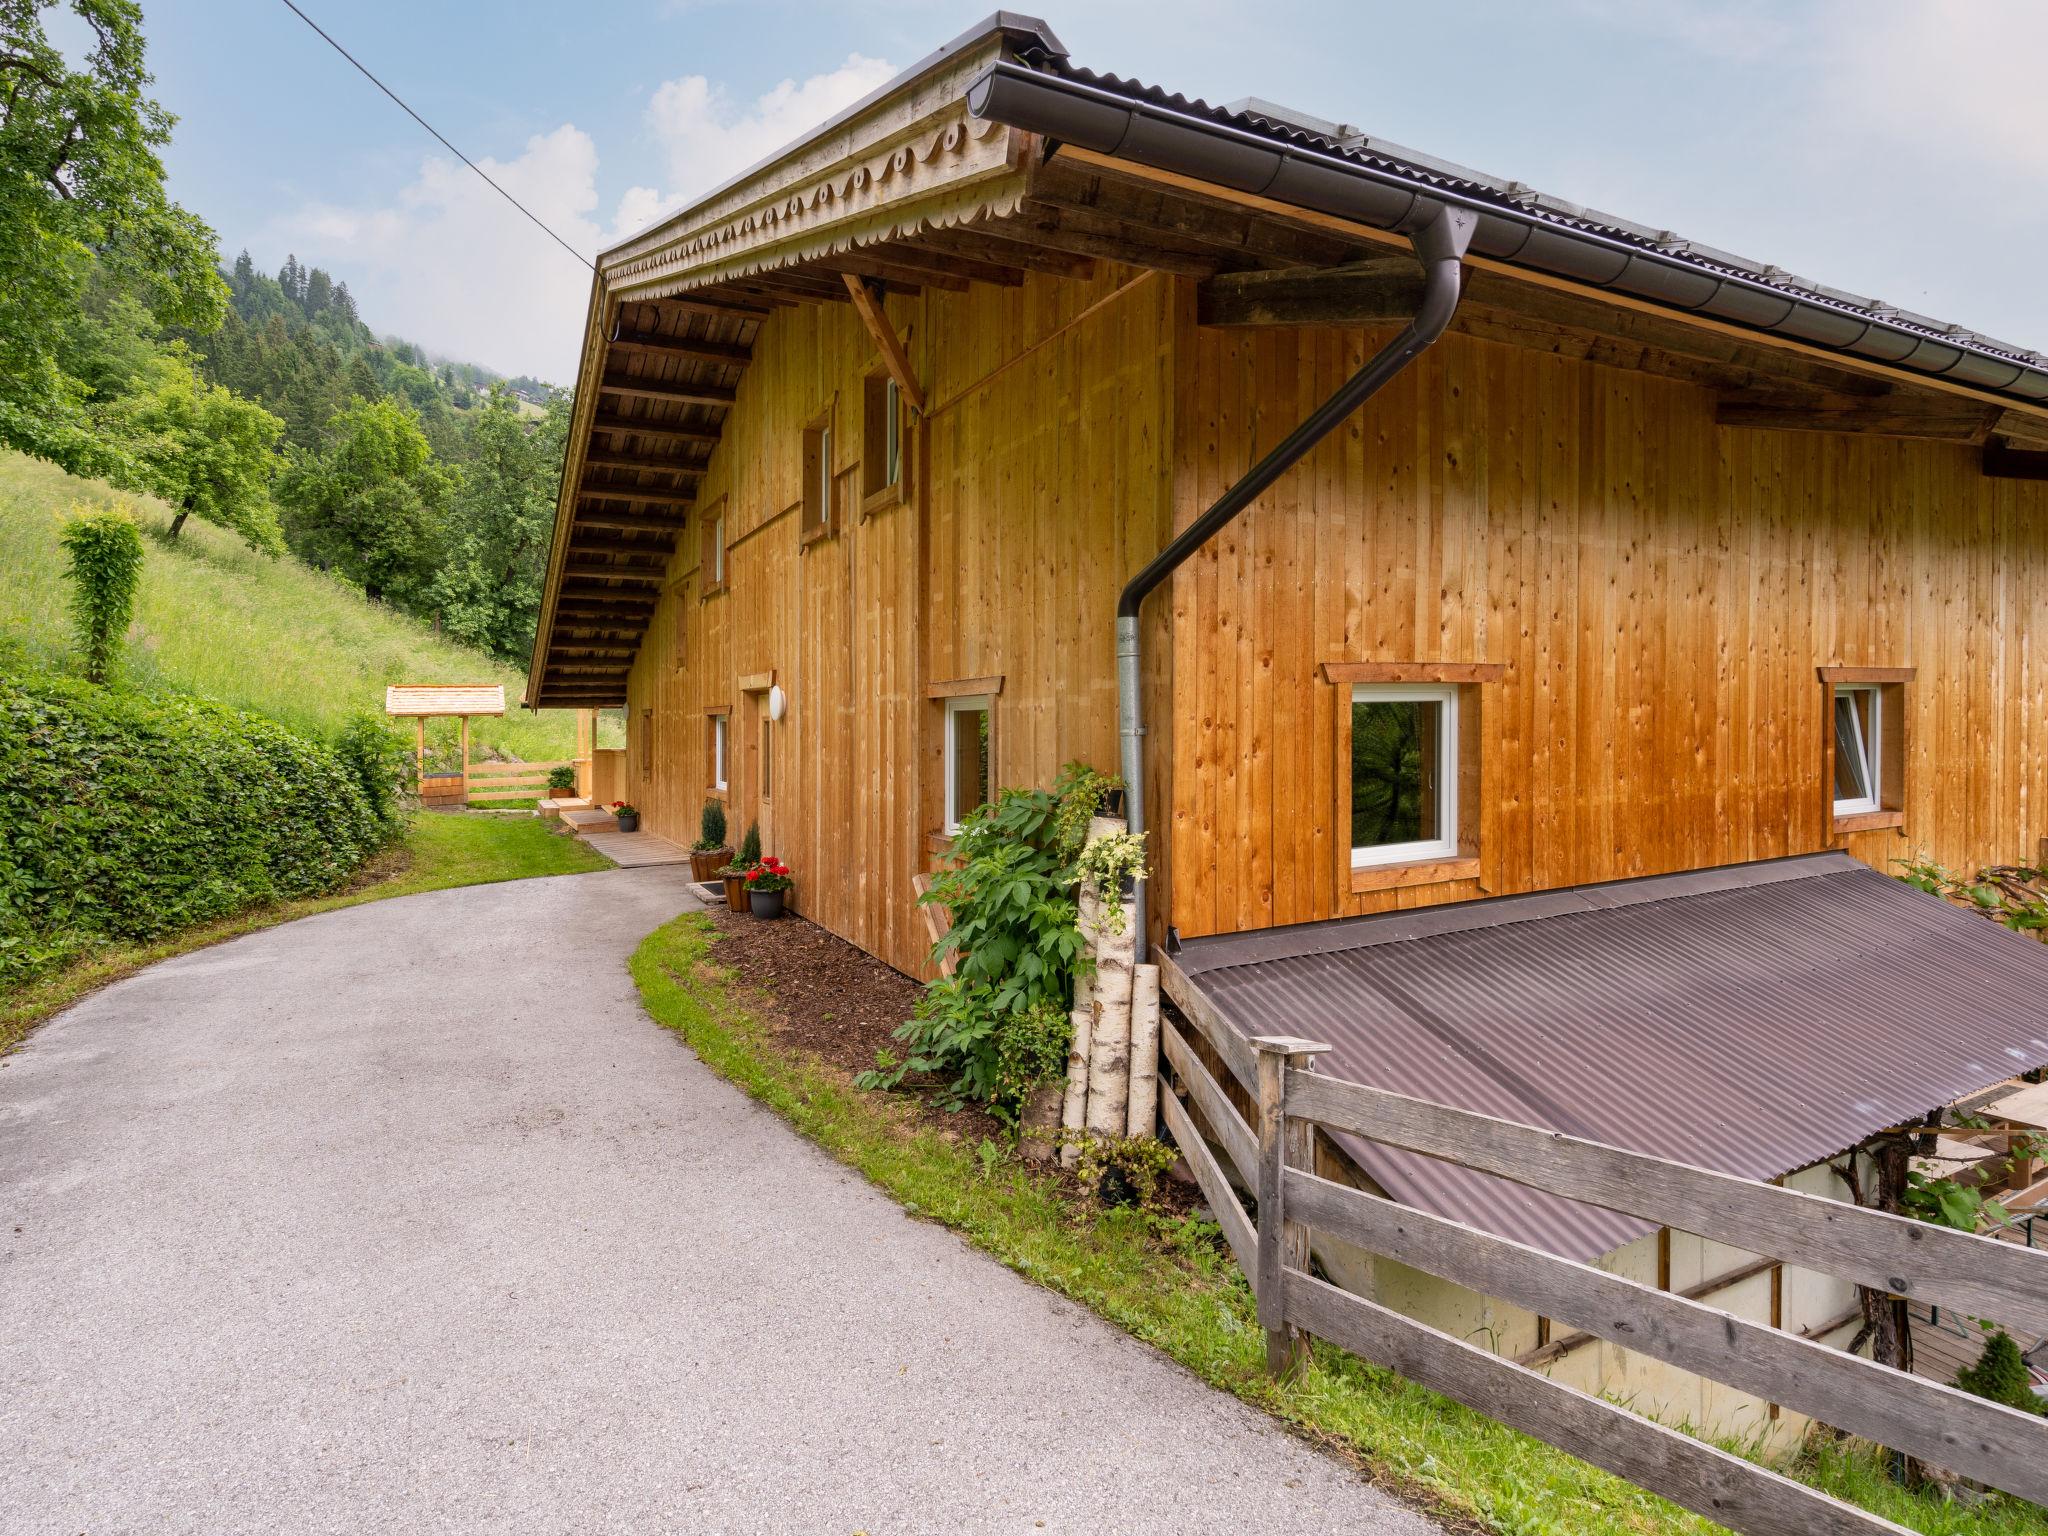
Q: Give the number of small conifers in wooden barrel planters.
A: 2